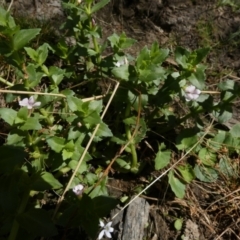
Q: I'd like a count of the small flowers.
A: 5